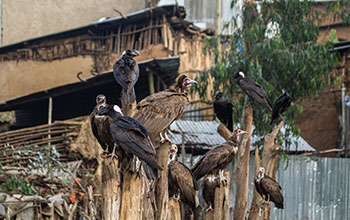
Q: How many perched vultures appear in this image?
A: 11